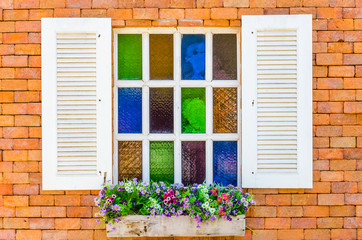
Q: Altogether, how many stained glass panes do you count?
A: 12